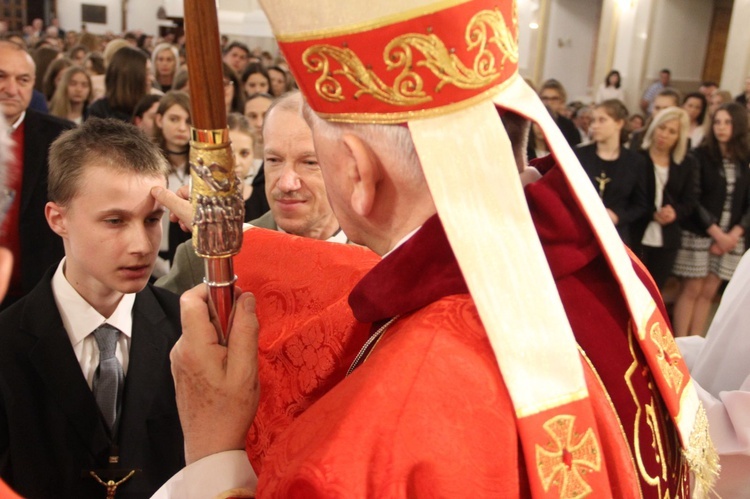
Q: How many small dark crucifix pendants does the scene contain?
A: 2